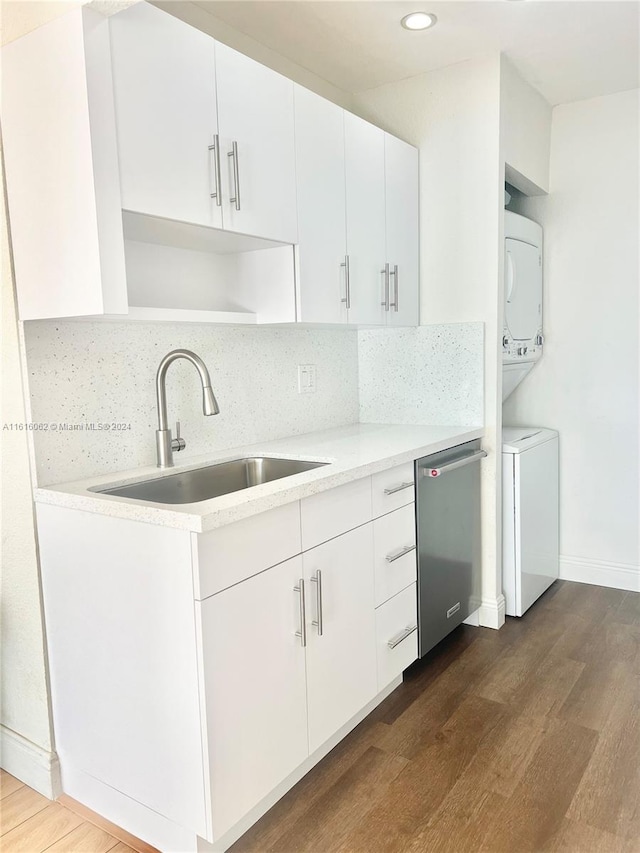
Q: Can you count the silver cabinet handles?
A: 10